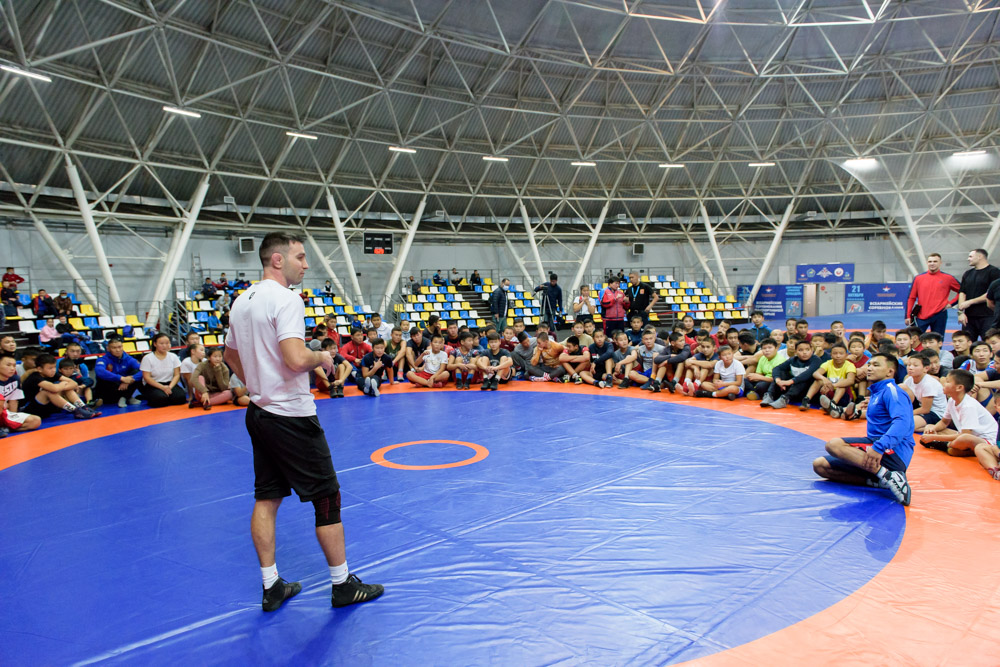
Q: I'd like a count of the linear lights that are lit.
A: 10